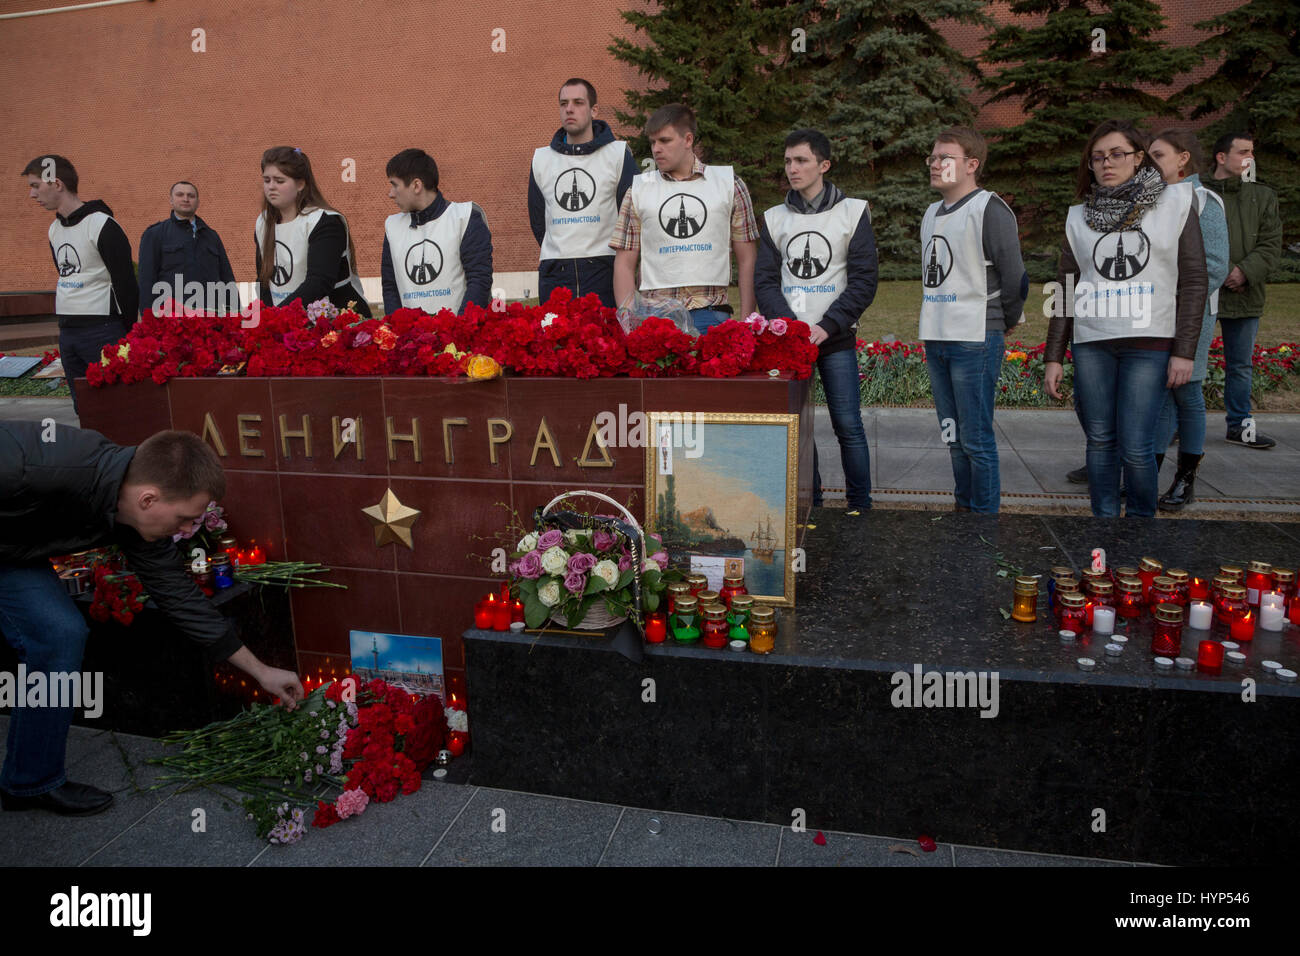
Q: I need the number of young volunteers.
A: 9